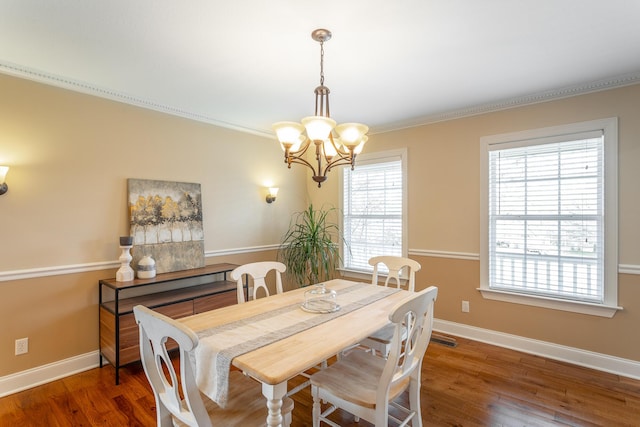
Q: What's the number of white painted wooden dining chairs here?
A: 4